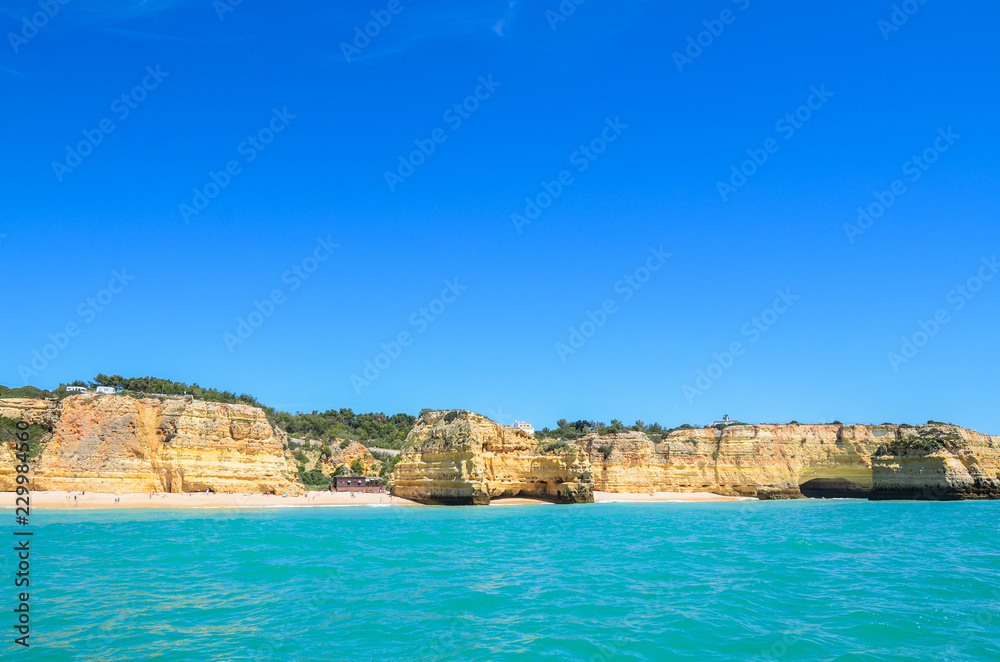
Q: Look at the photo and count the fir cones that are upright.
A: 0